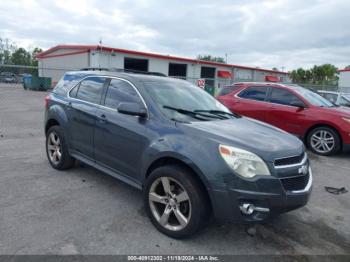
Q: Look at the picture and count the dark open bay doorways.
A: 3